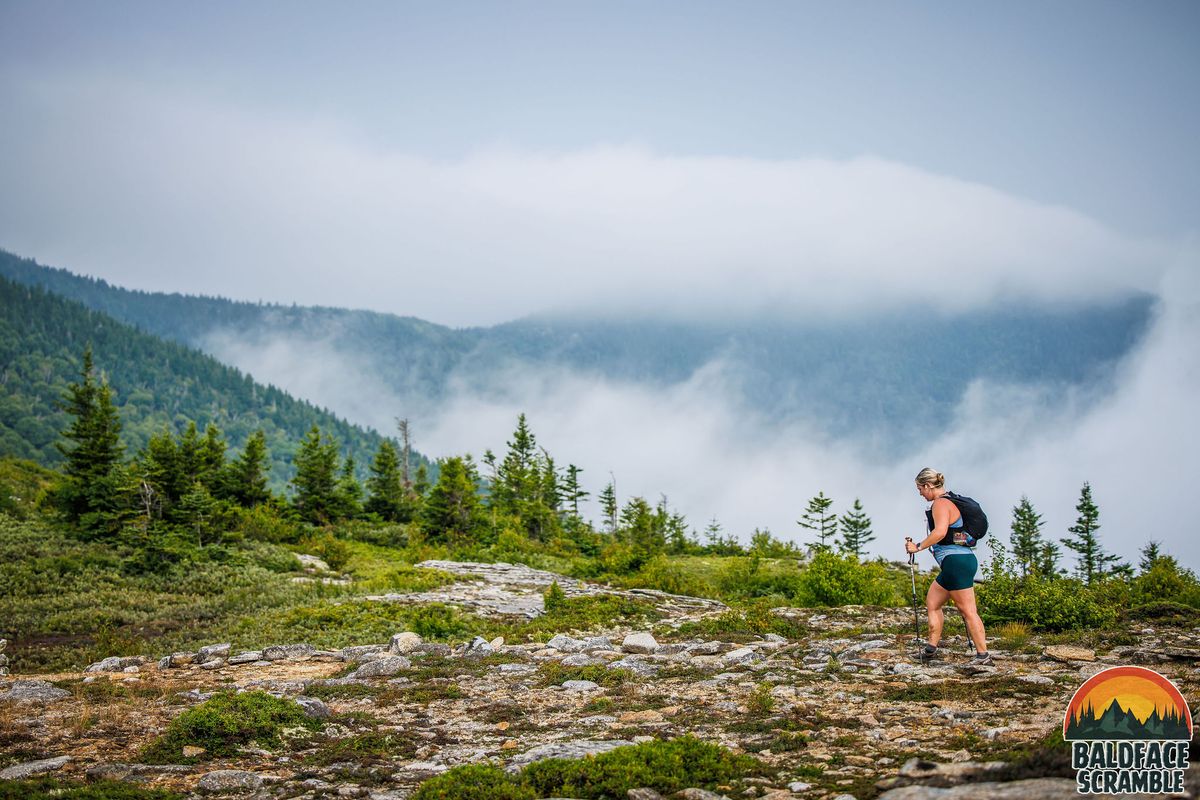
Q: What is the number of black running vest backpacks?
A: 1